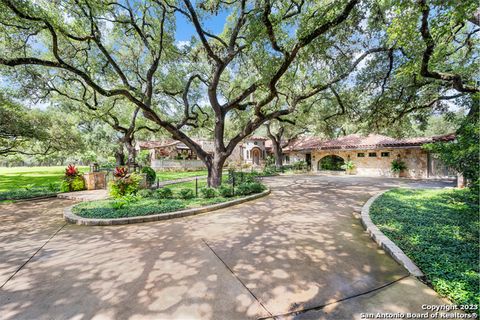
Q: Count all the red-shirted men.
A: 0